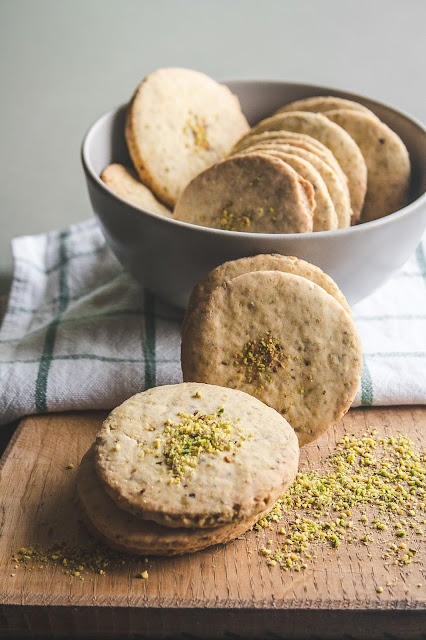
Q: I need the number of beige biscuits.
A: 14